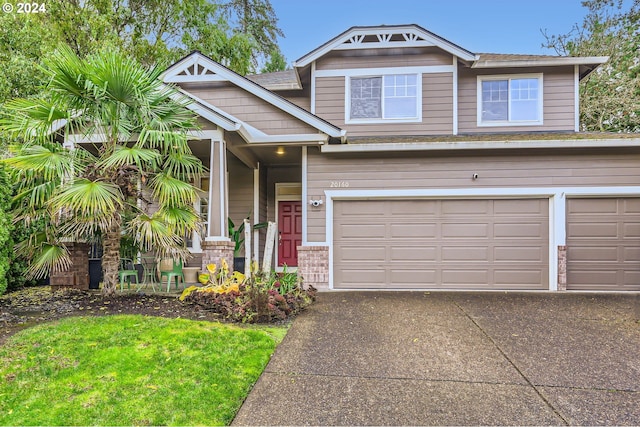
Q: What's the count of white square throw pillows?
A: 0